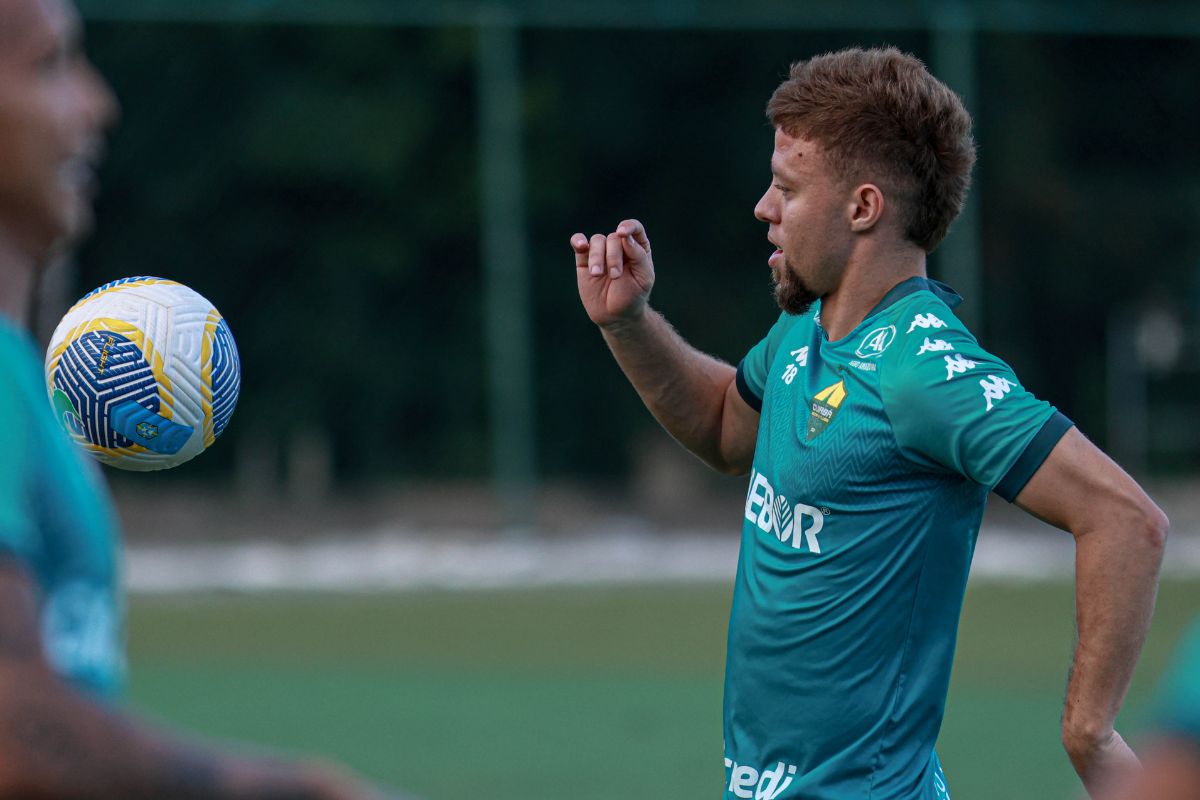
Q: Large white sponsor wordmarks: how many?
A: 2